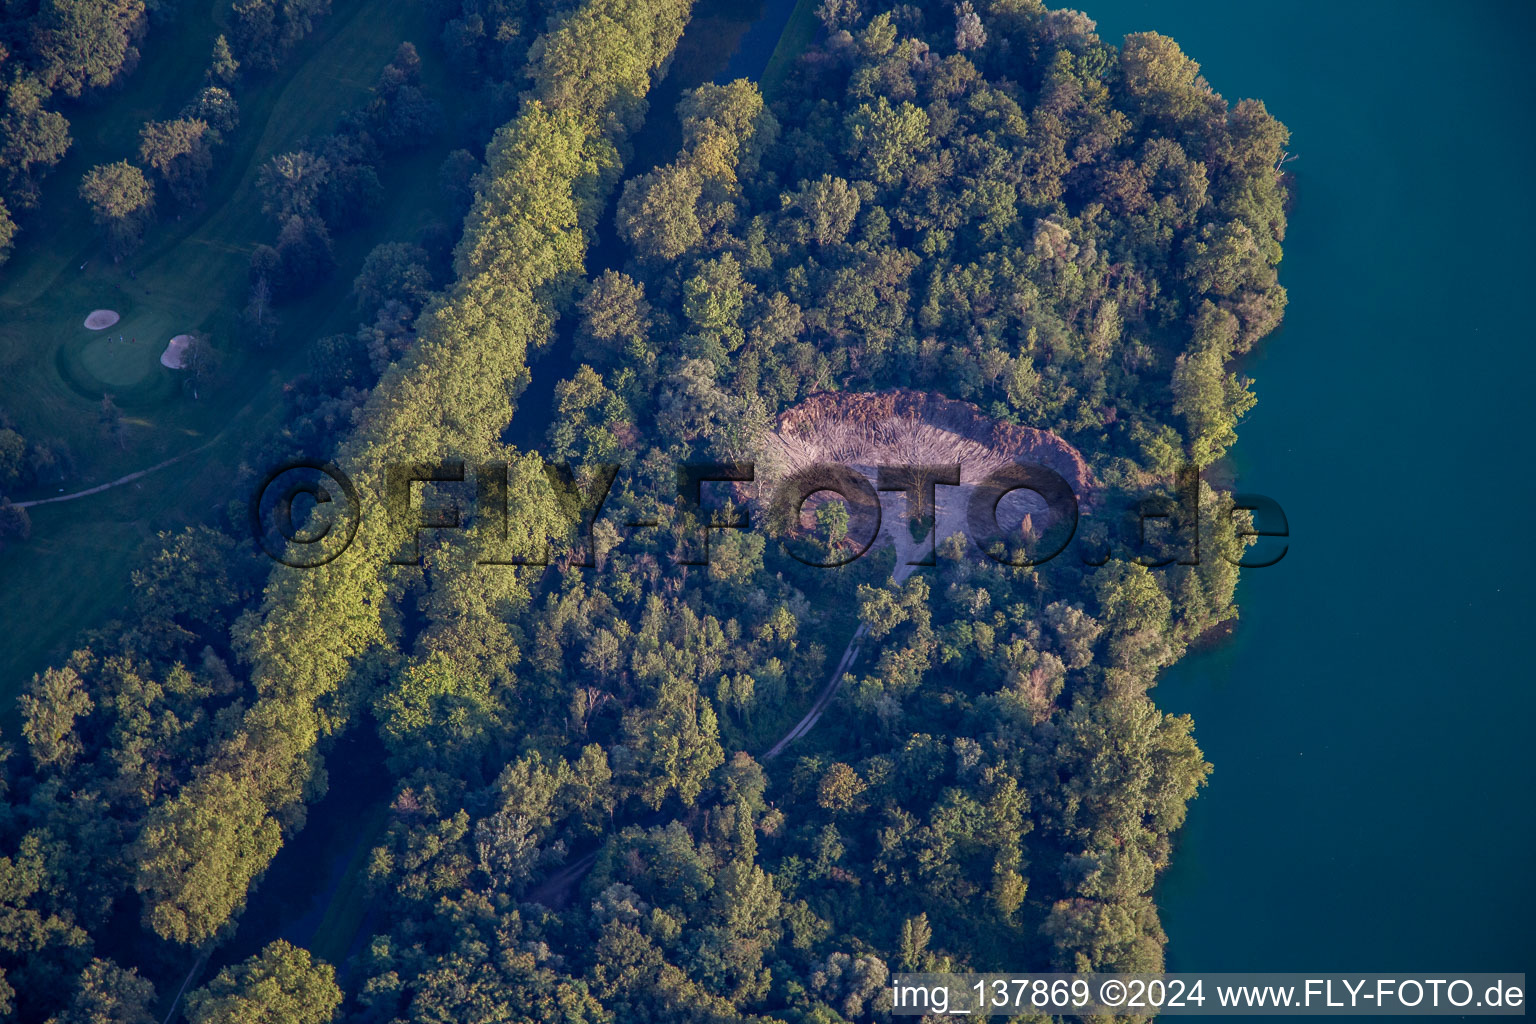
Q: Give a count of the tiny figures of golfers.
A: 3